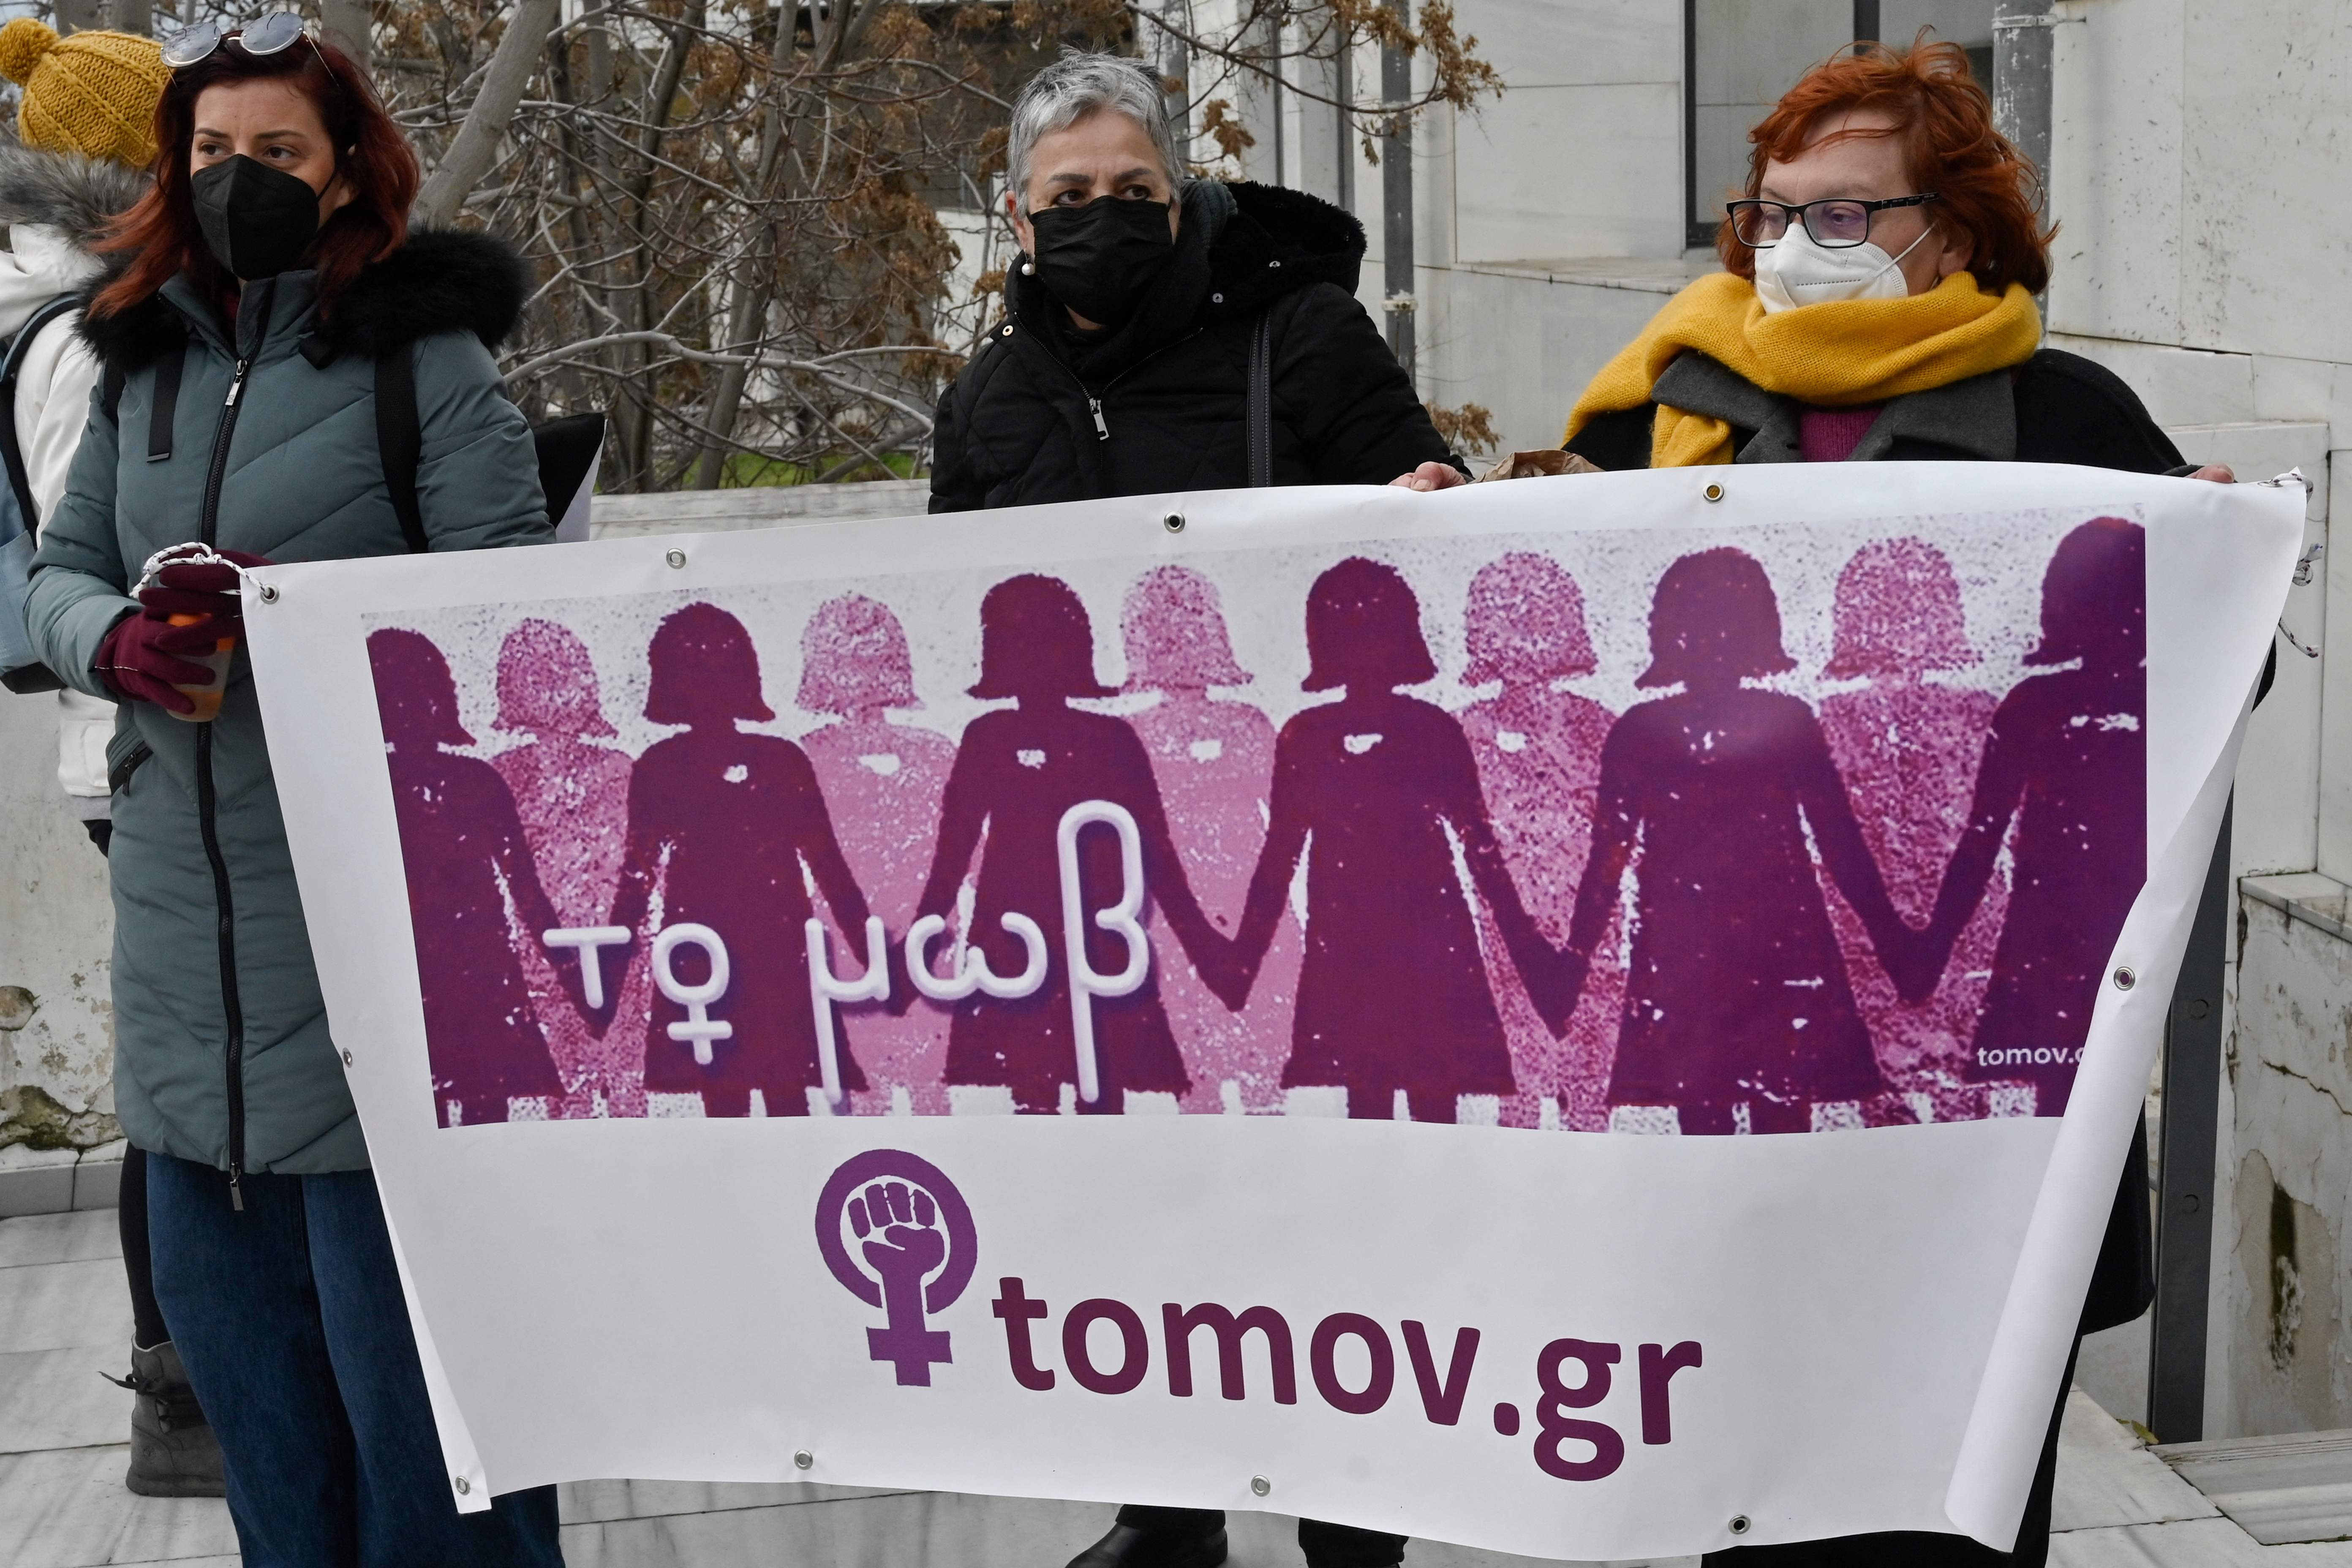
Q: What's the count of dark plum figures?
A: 6